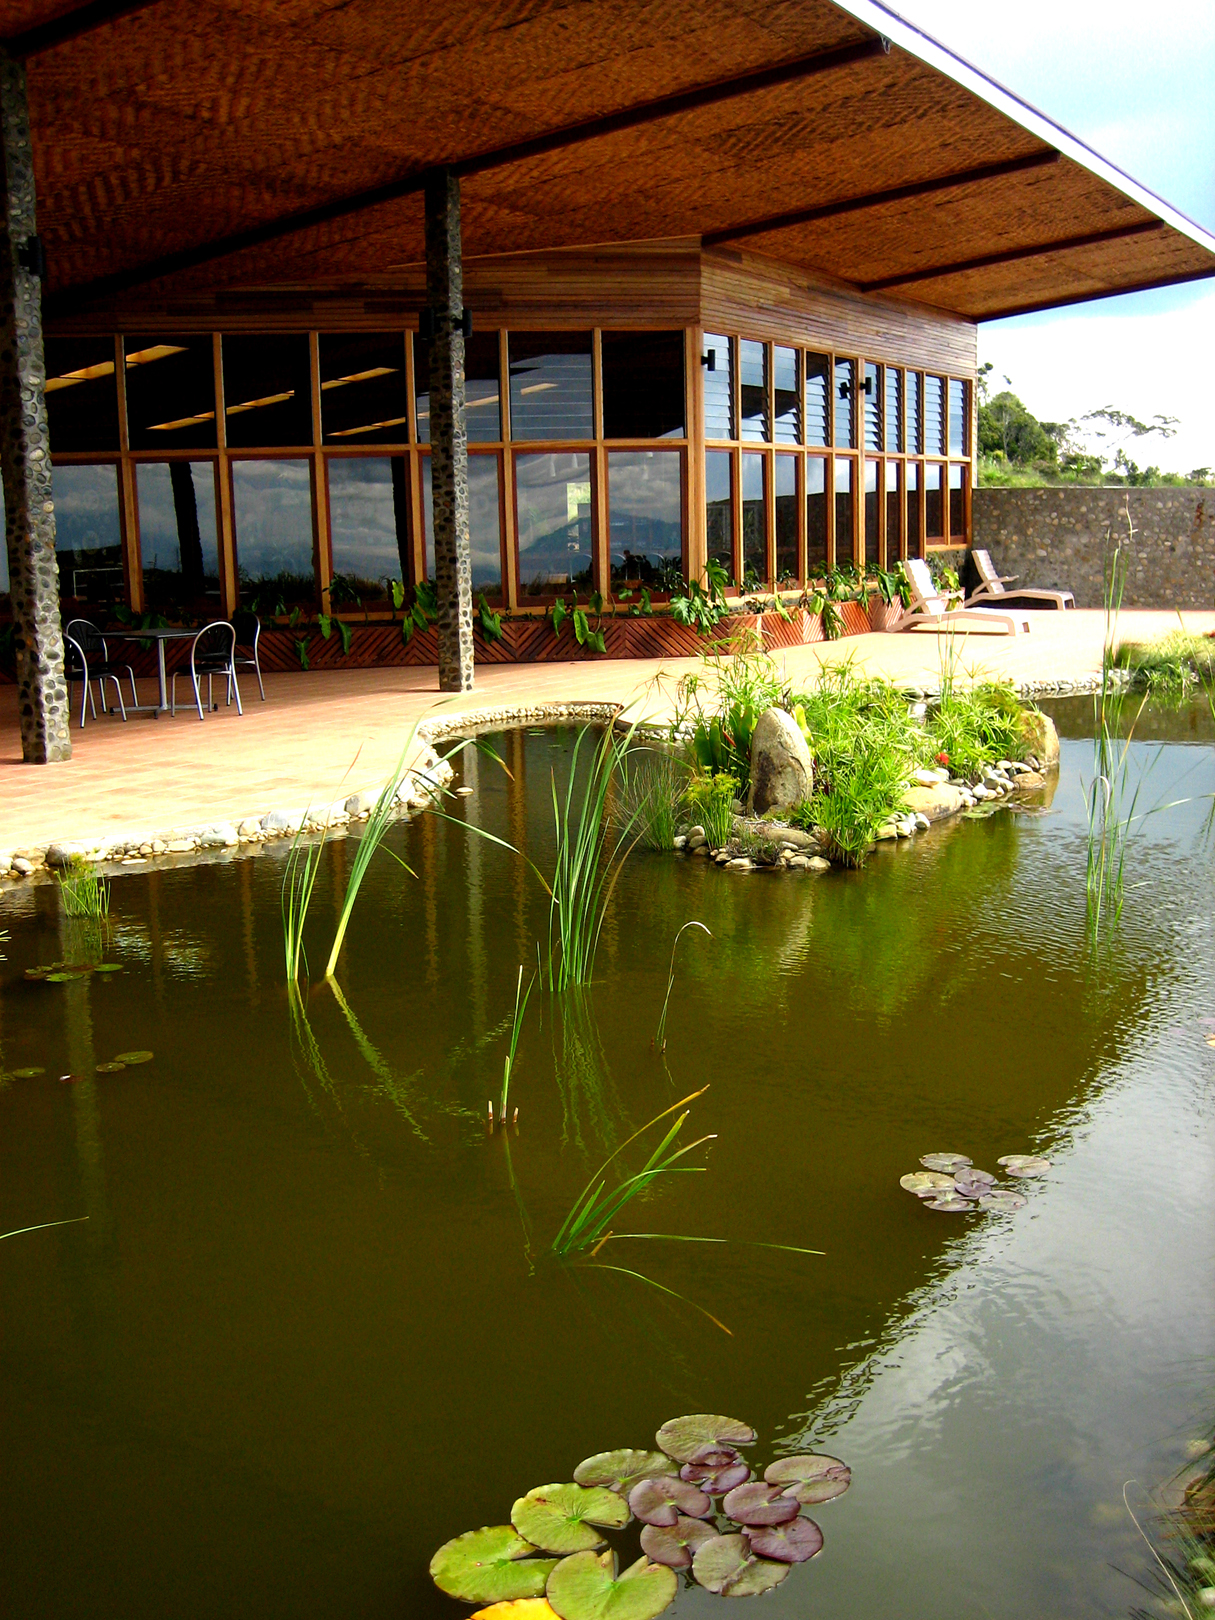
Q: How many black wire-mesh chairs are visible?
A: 4